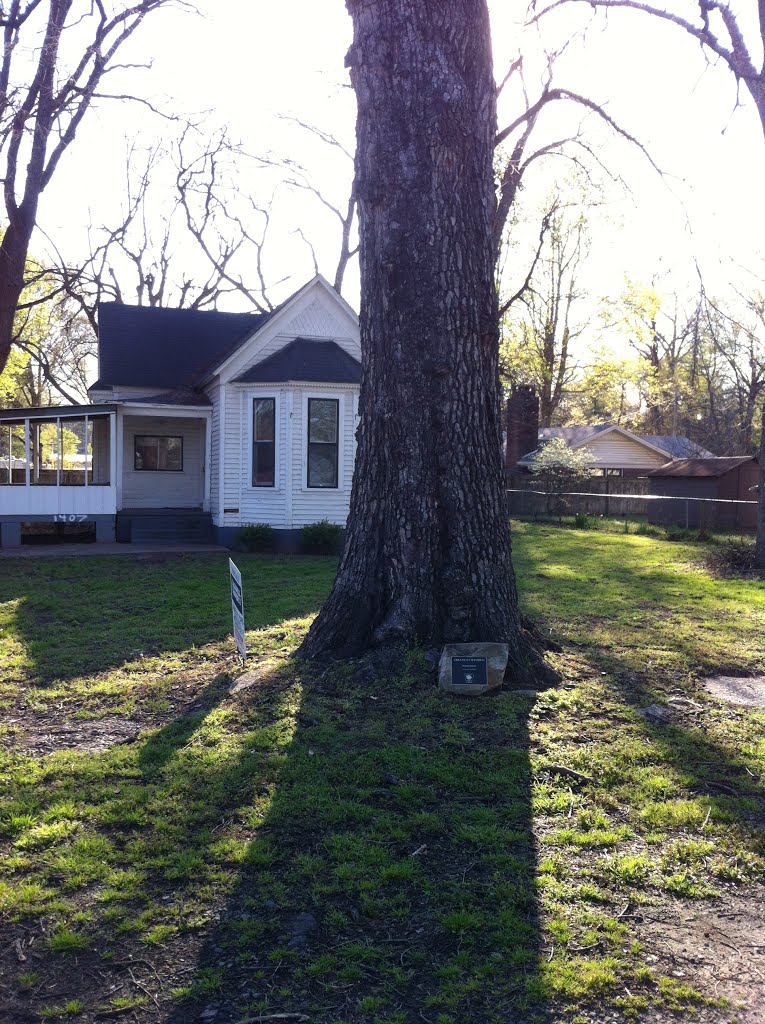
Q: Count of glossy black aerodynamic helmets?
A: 0